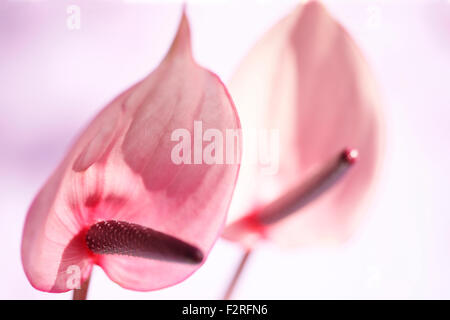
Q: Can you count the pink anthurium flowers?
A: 2